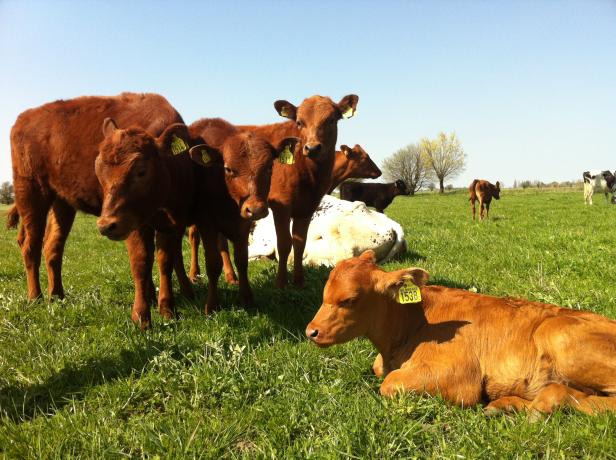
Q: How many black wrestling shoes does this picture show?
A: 0